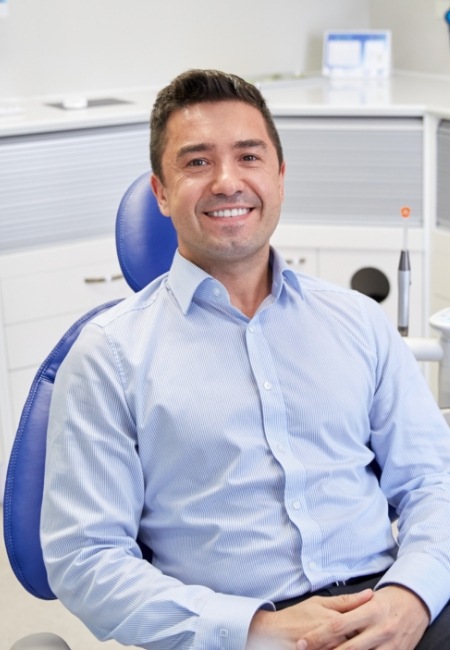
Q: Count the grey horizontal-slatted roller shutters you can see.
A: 3